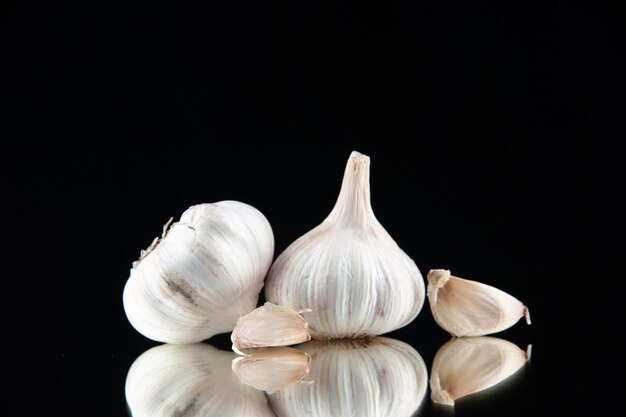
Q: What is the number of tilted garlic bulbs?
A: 1